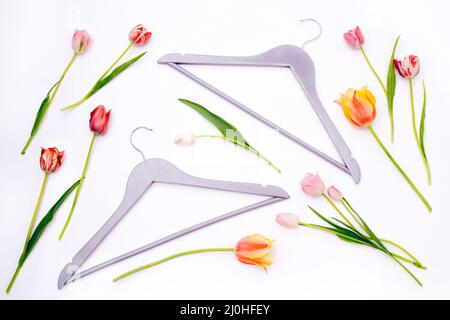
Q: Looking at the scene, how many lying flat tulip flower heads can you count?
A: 12